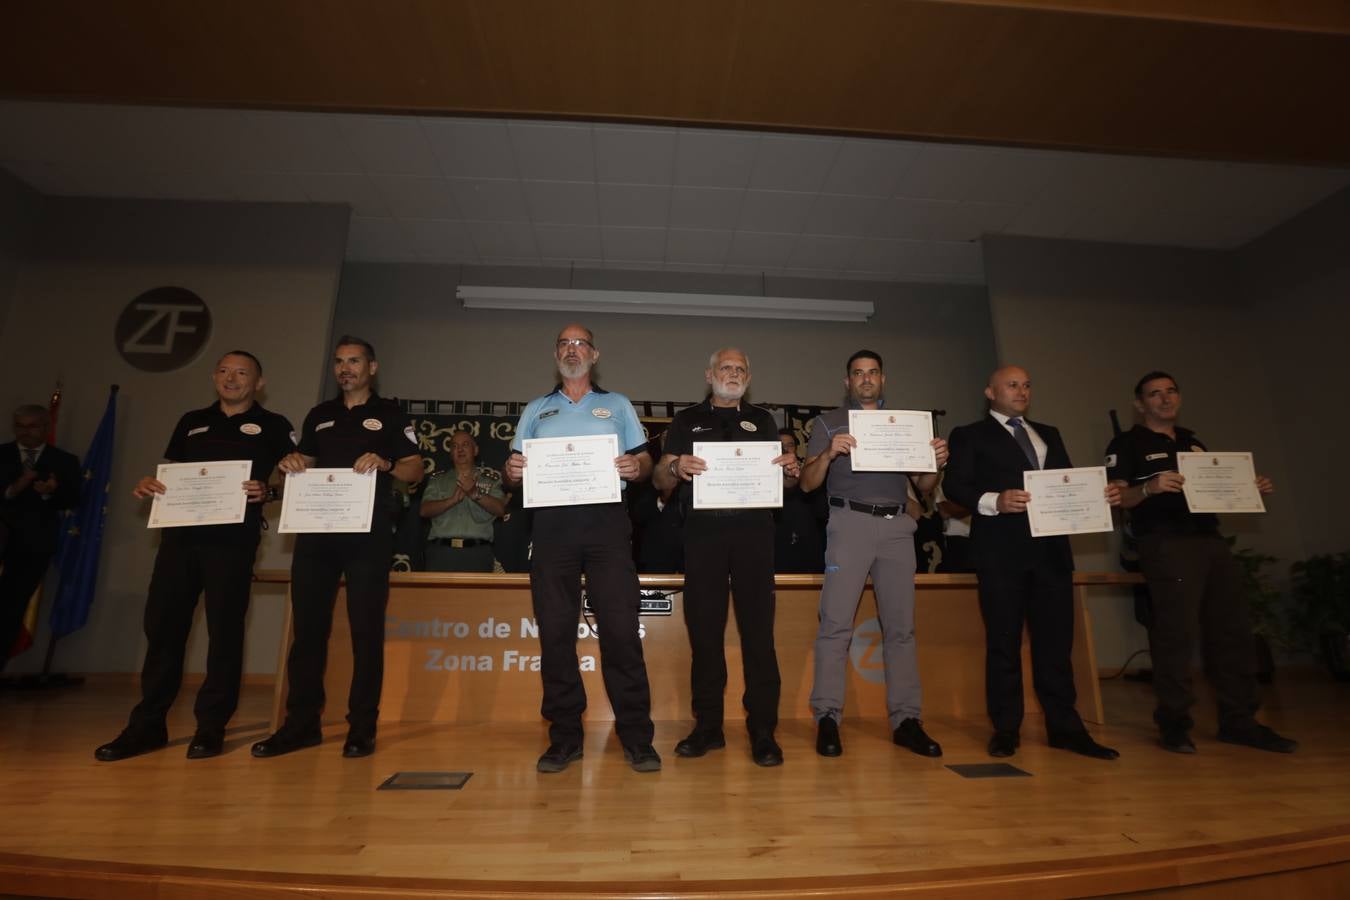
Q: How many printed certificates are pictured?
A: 7